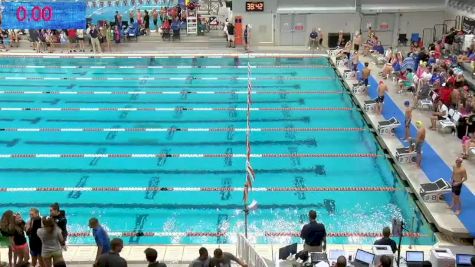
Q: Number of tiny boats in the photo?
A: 0